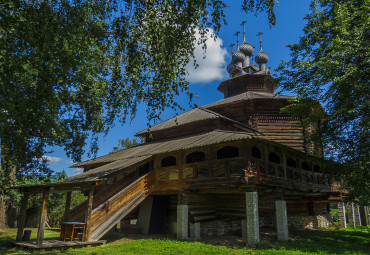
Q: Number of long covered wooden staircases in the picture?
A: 1